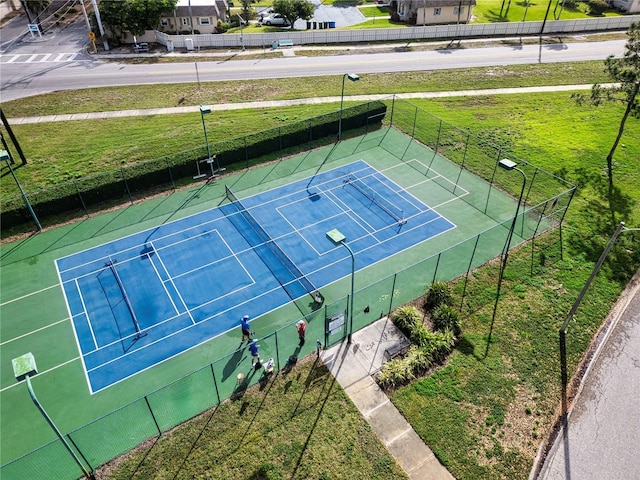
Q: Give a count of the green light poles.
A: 6